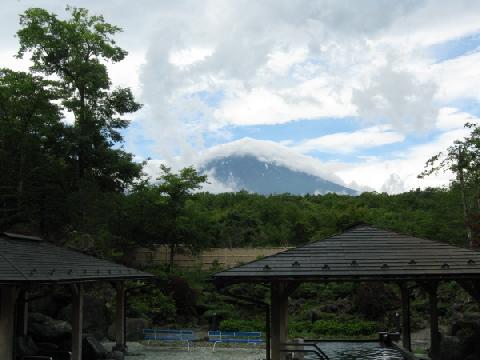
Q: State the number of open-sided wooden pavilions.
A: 2